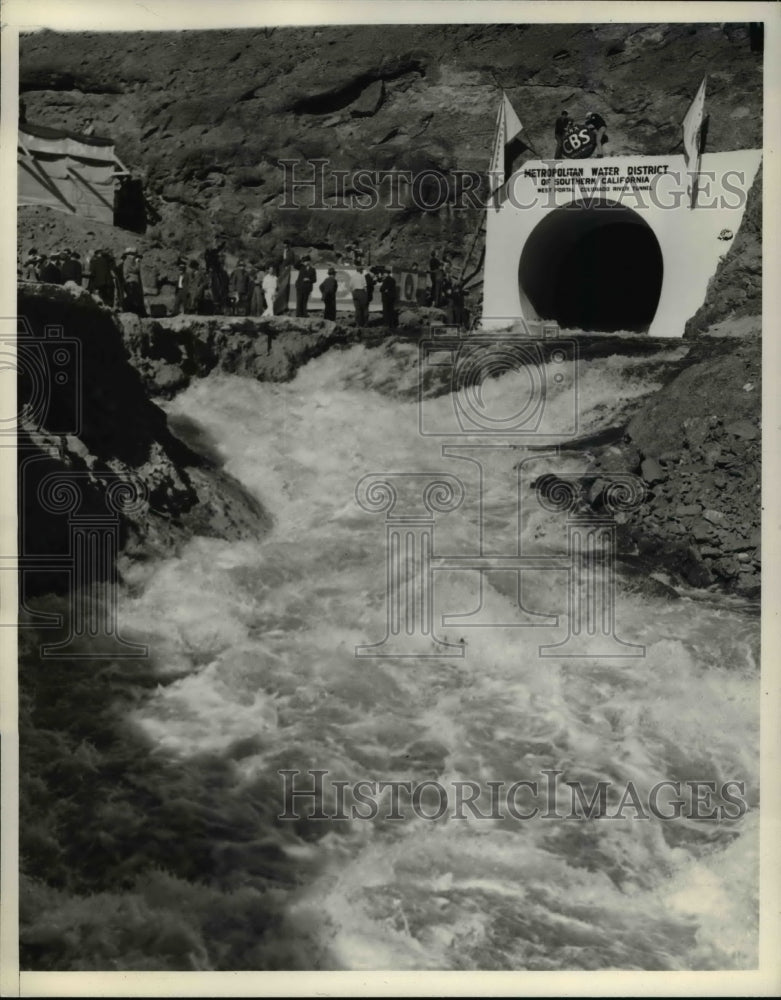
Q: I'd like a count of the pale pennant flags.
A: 2